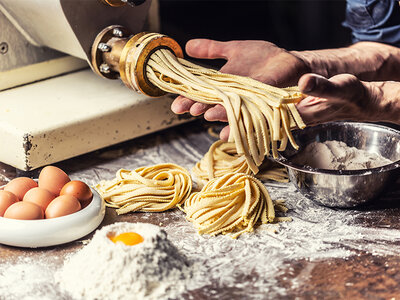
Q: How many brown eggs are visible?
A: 7